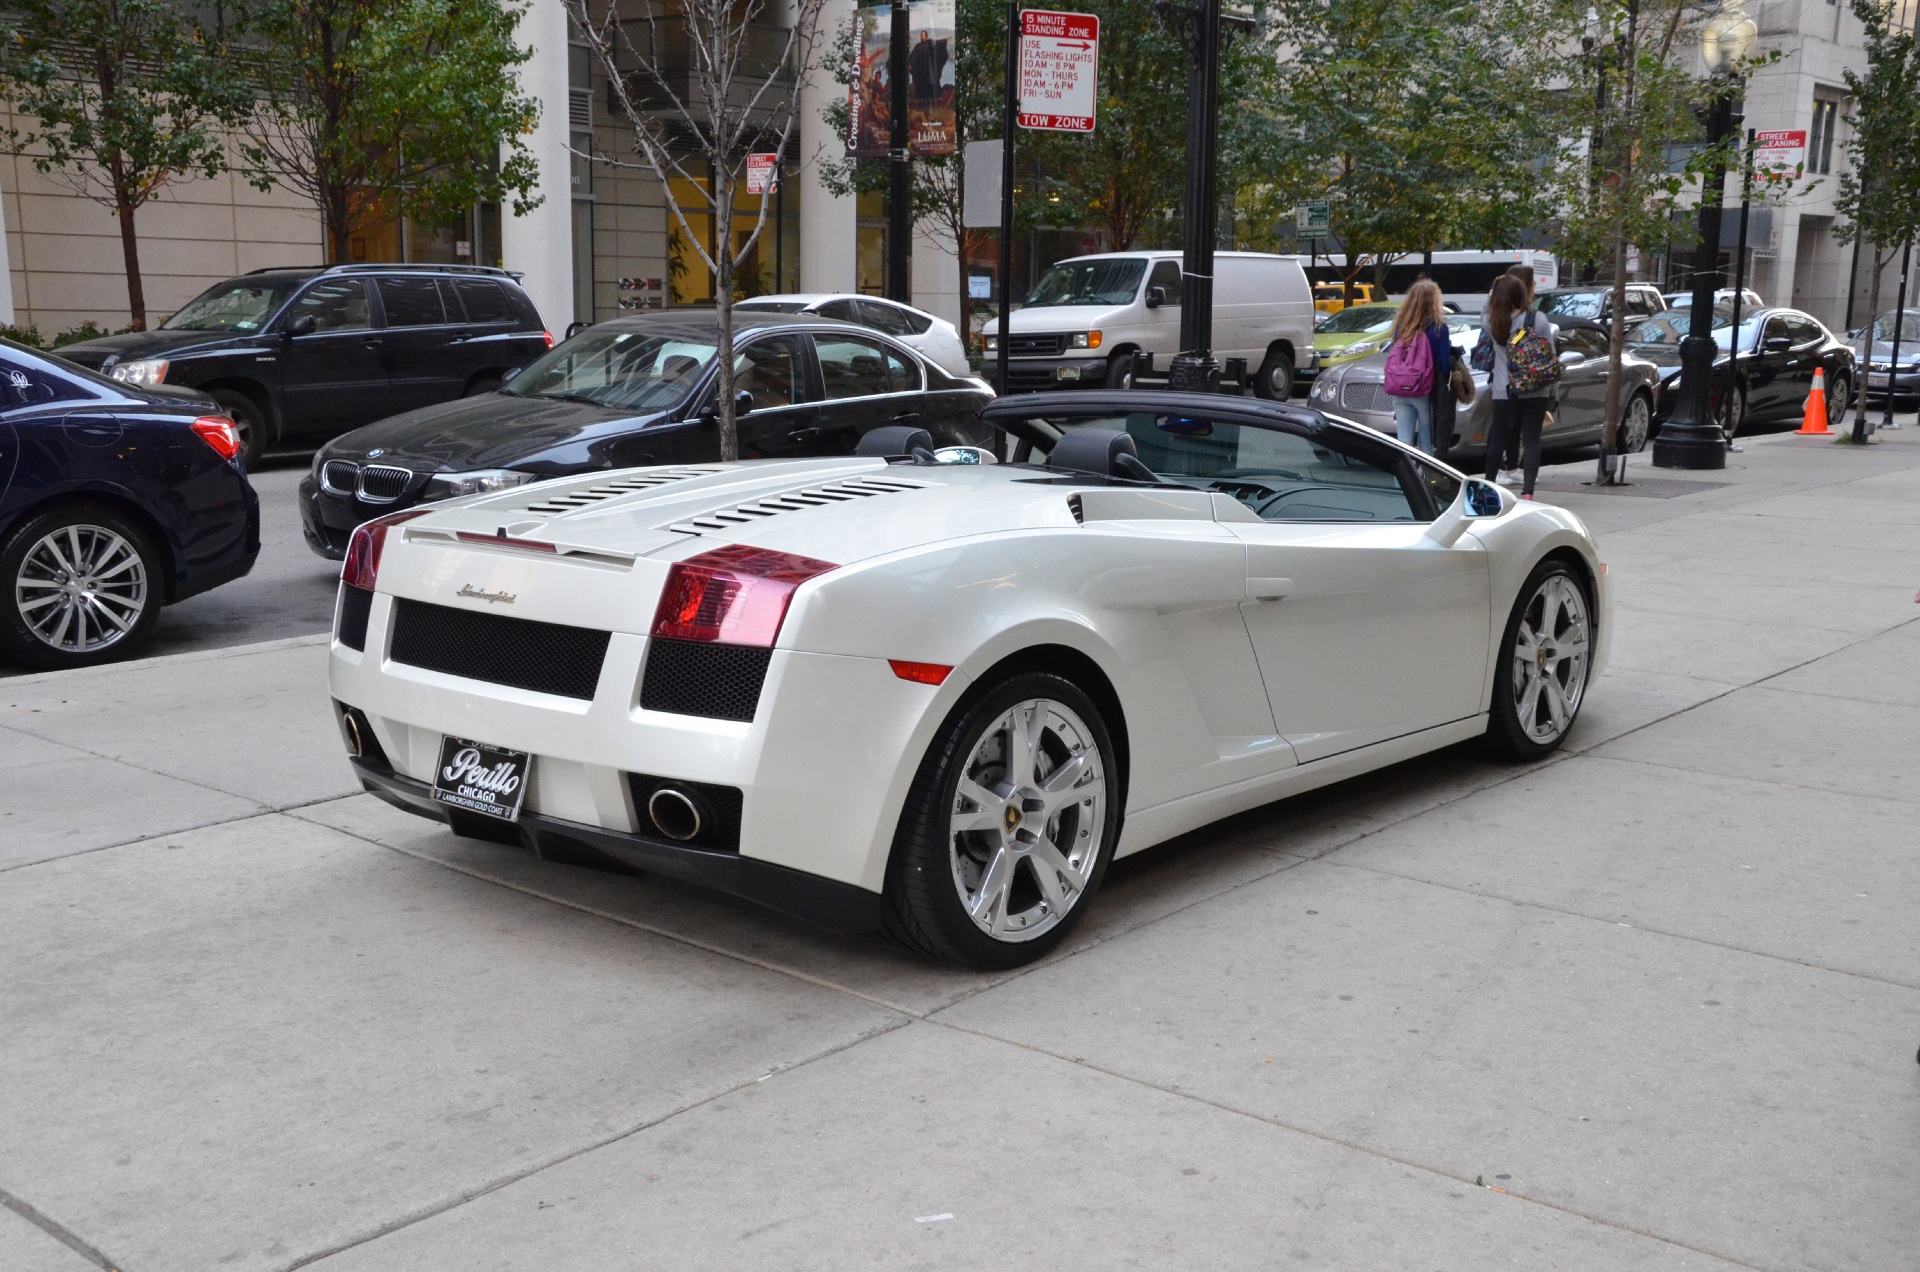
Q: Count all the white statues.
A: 0